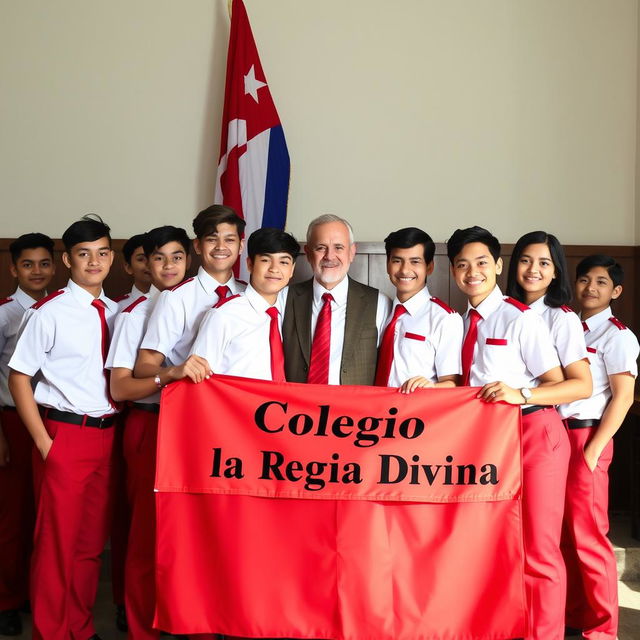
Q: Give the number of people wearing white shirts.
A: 11